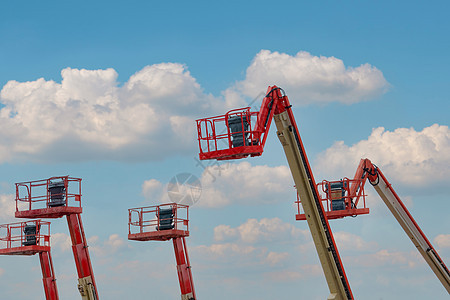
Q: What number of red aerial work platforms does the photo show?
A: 5